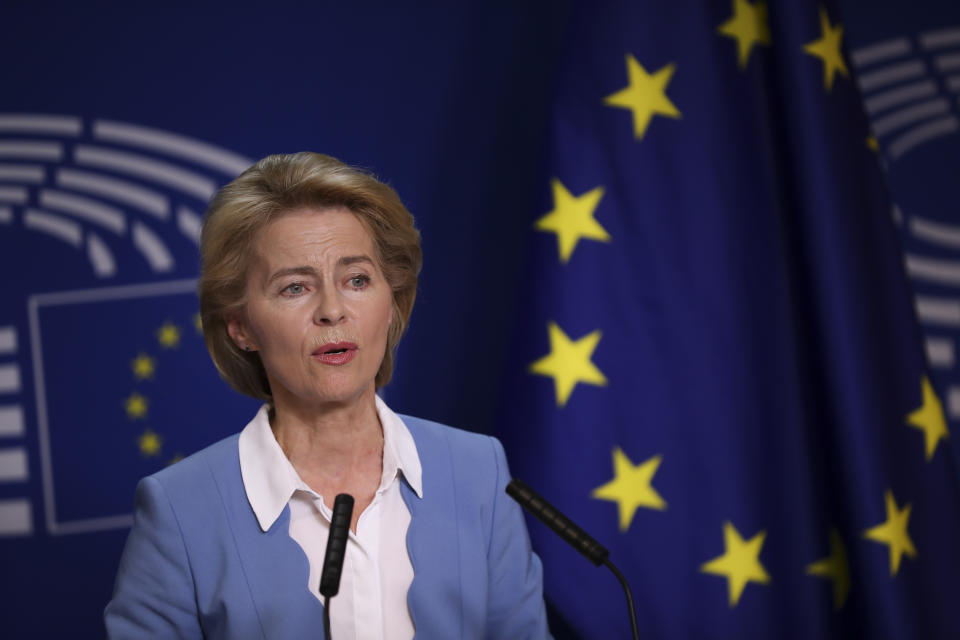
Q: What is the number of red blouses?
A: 0